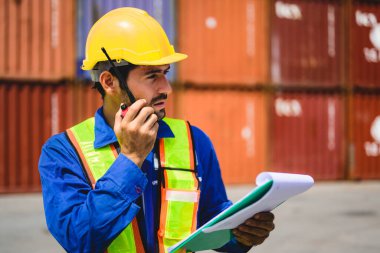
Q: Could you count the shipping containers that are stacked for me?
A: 10